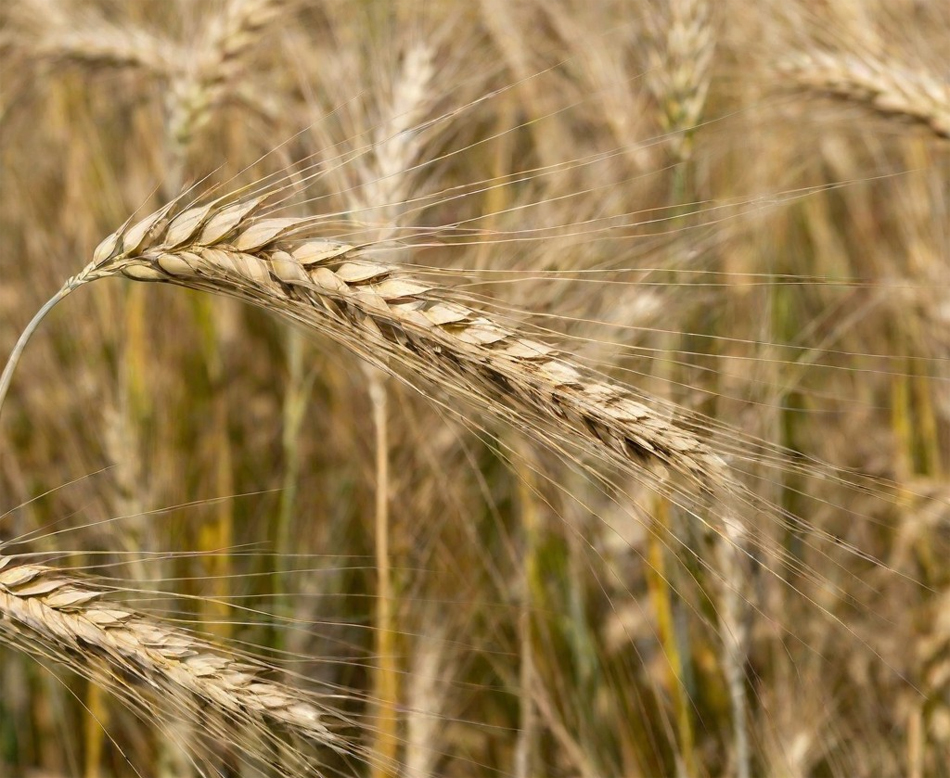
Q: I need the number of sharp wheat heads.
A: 2